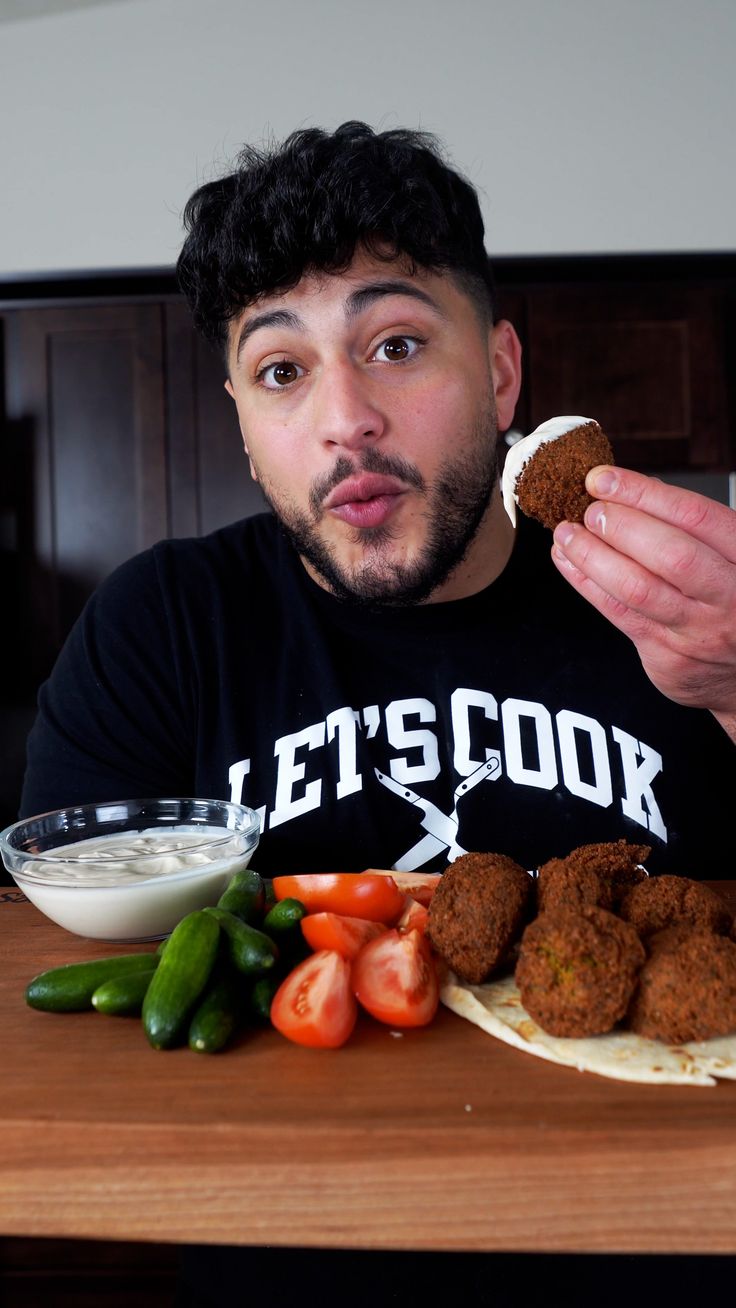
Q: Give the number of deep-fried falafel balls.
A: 7